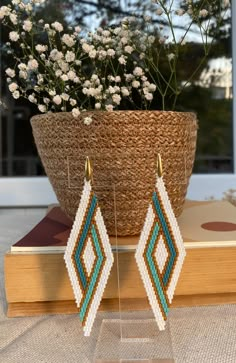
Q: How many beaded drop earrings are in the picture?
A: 2